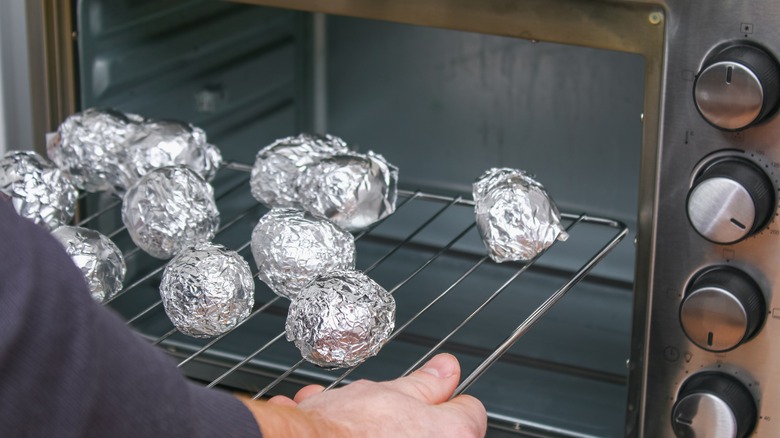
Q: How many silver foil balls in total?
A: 11